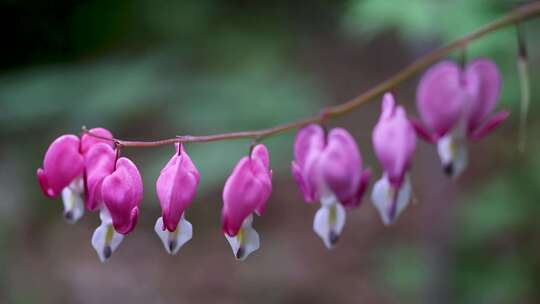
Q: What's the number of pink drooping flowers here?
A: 7